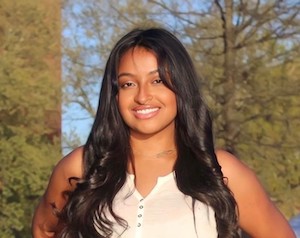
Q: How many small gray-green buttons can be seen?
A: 4